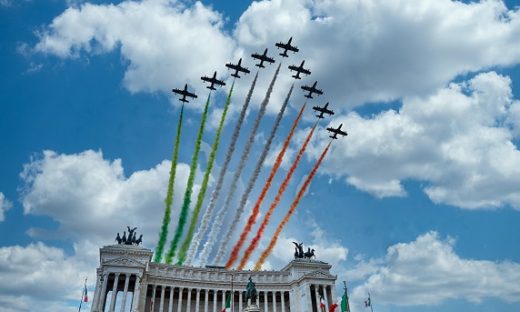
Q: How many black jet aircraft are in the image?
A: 9